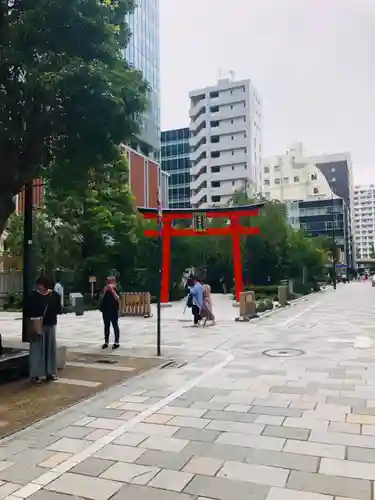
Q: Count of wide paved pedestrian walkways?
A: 1